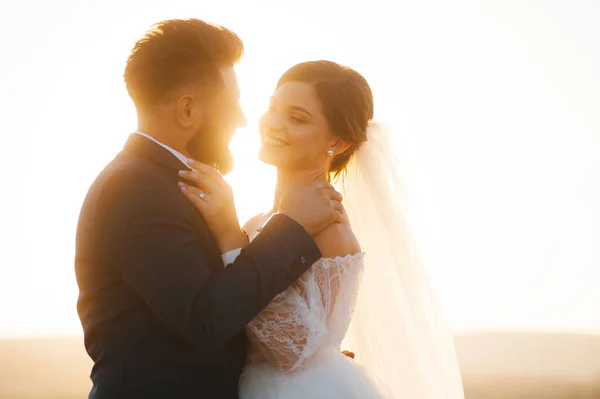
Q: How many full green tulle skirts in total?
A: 0